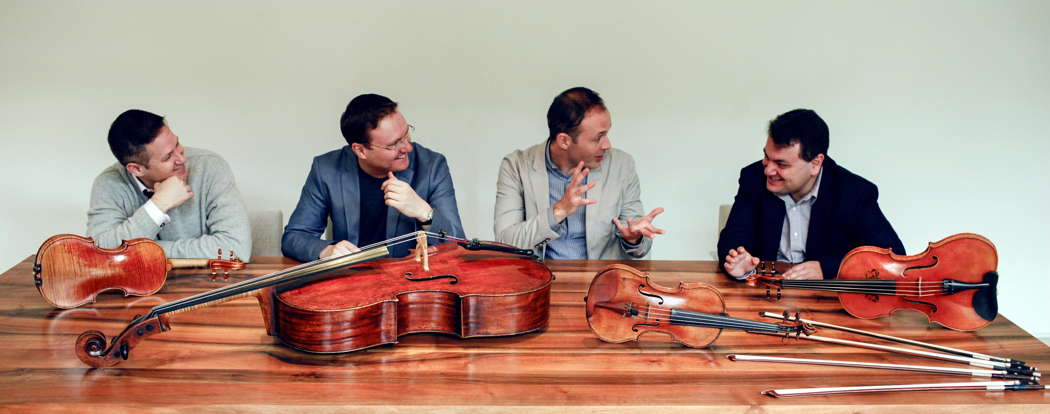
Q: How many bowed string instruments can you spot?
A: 4